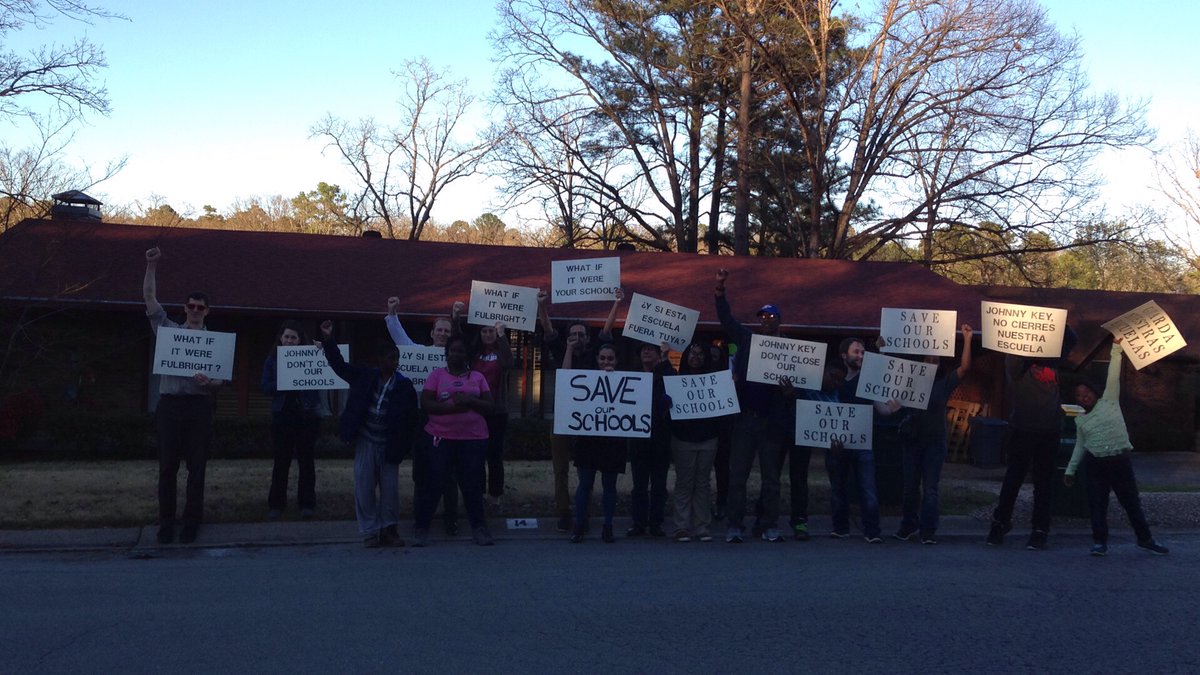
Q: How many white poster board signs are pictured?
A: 14